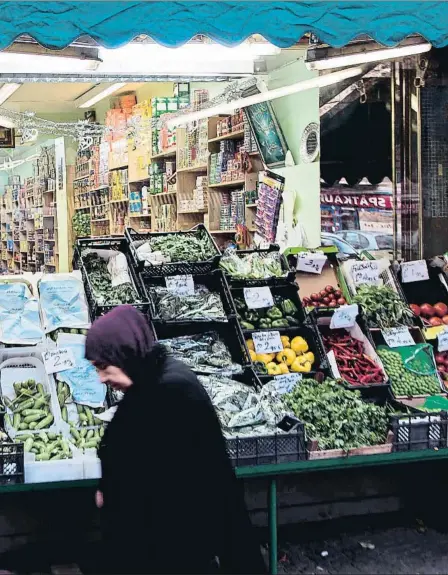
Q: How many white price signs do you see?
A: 11